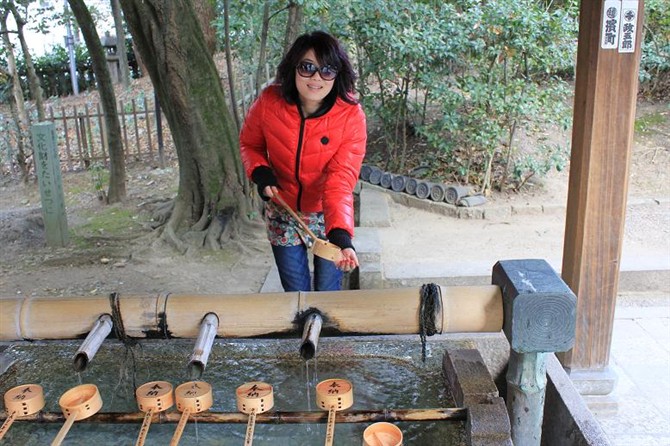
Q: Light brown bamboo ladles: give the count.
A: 8